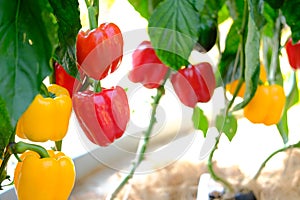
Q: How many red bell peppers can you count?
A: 6